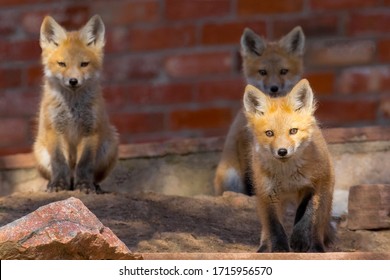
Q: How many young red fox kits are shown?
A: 3